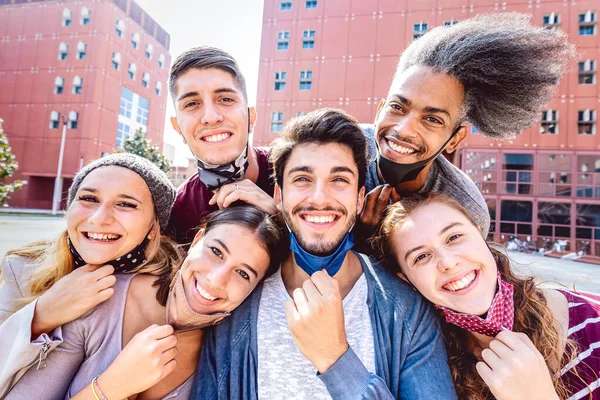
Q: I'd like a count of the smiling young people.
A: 6